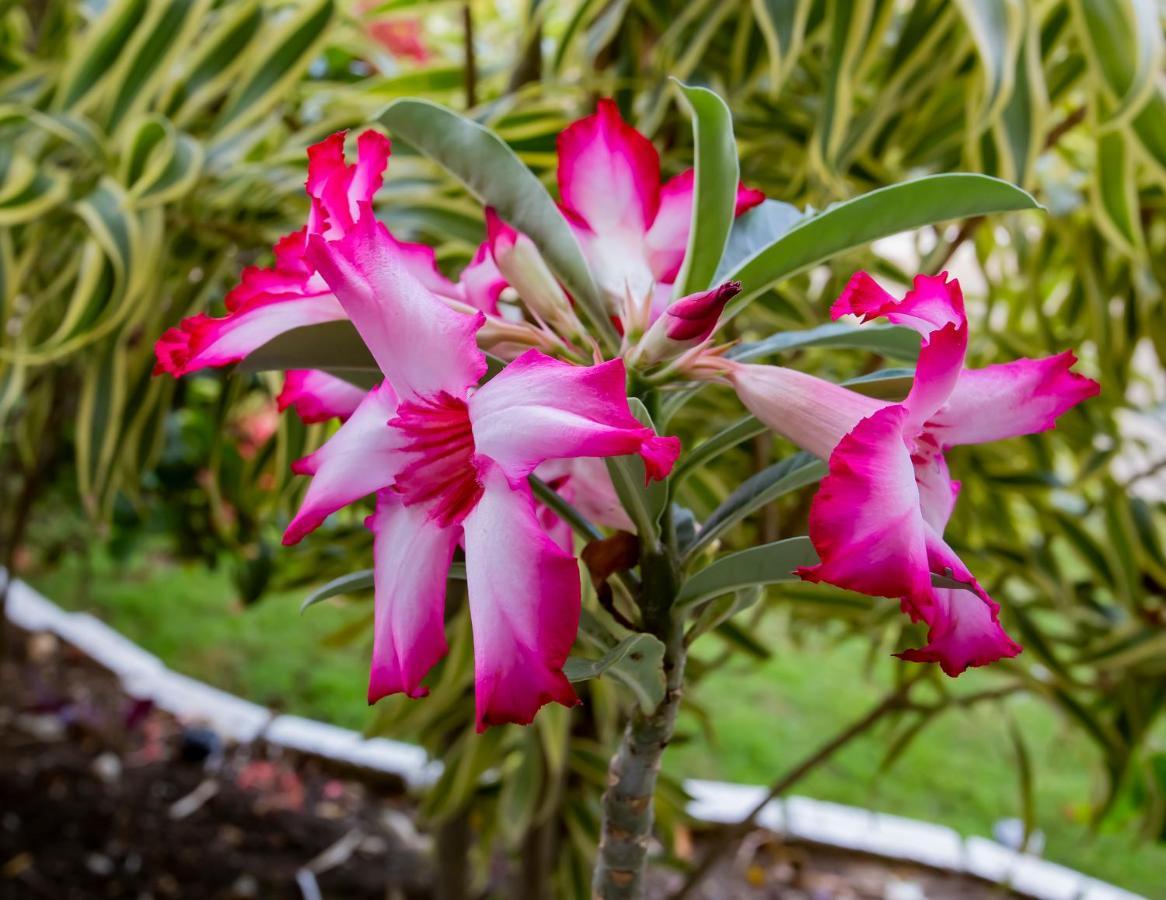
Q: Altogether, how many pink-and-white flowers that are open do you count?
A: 4